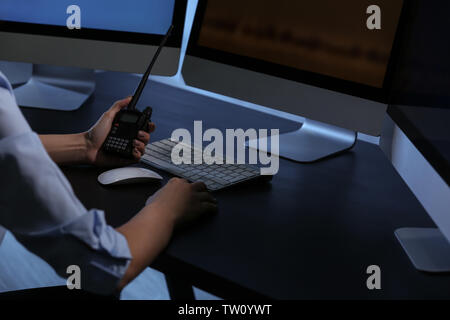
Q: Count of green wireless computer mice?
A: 0